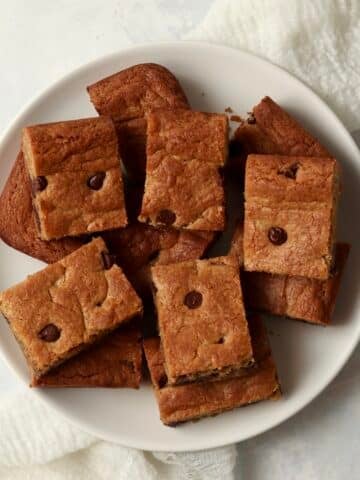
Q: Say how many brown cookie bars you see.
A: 12